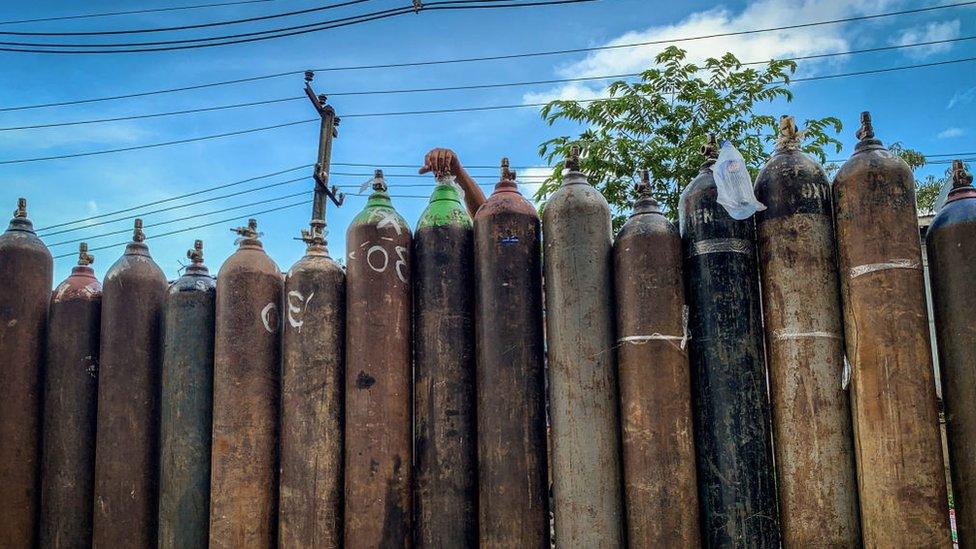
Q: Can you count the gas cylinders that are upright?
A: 15